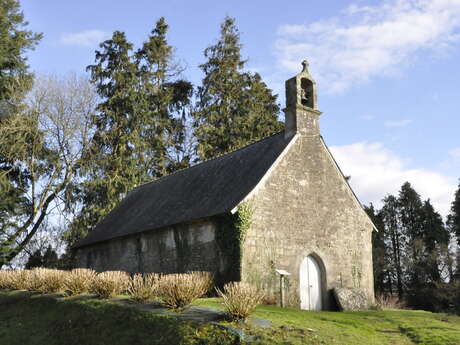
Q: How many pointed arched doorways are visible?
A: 1